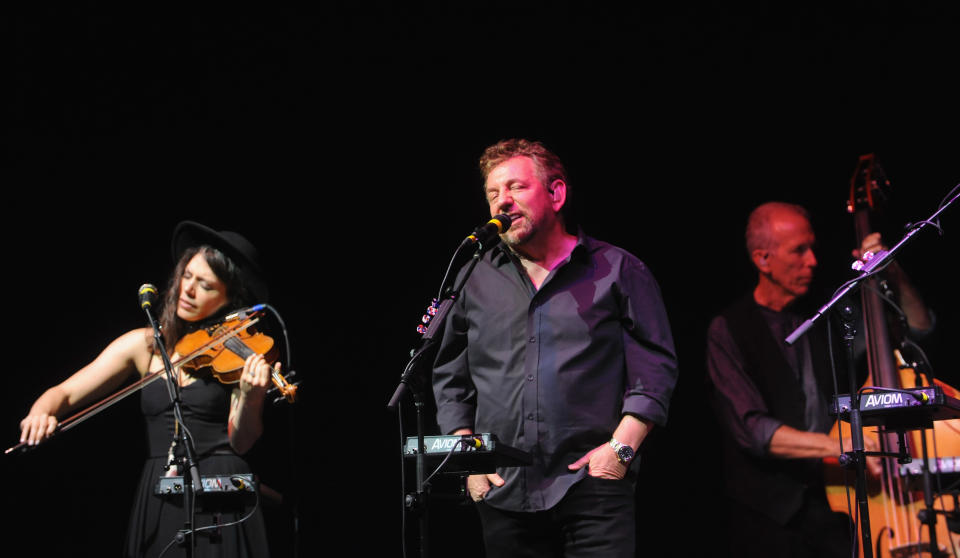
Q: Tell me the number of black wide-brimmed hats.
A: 1